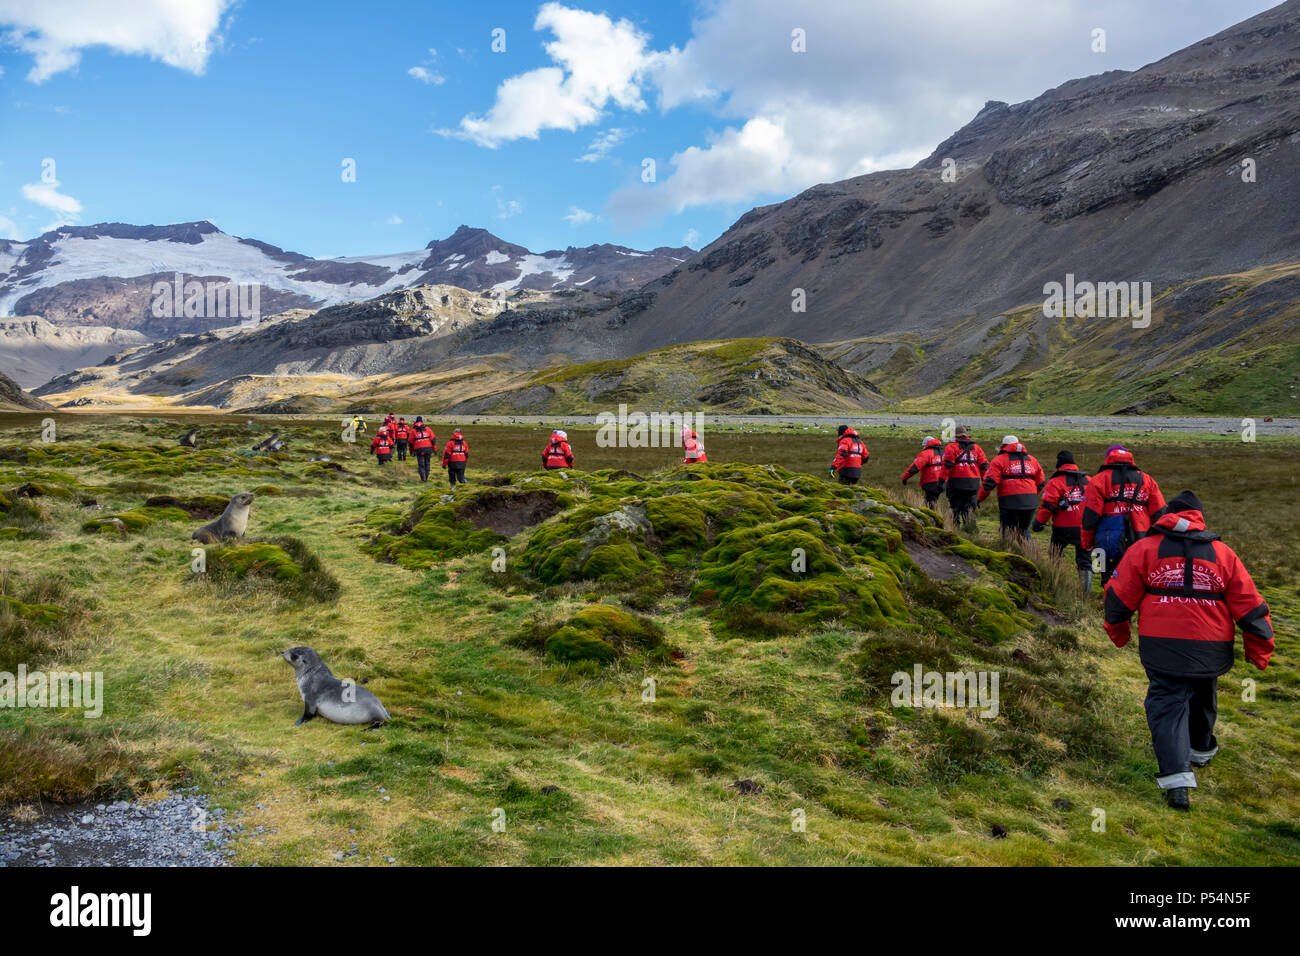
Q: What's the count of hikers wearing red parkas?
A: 15